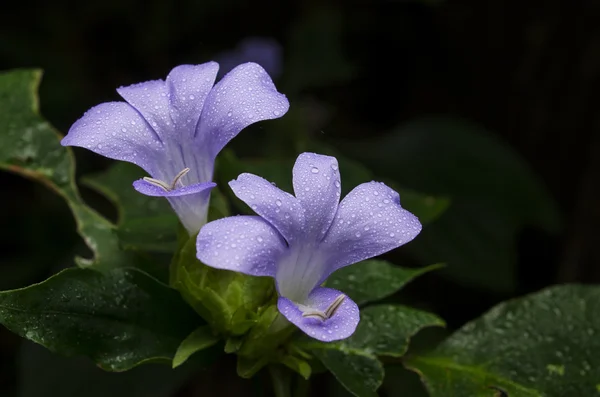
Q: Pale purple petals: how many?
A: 10